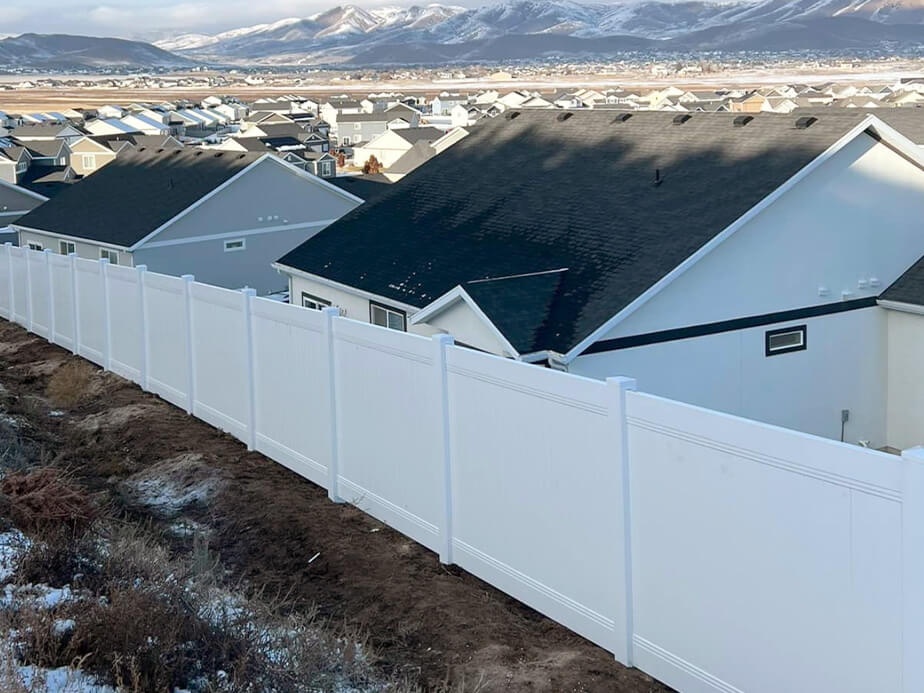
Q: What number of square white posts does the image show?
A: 12